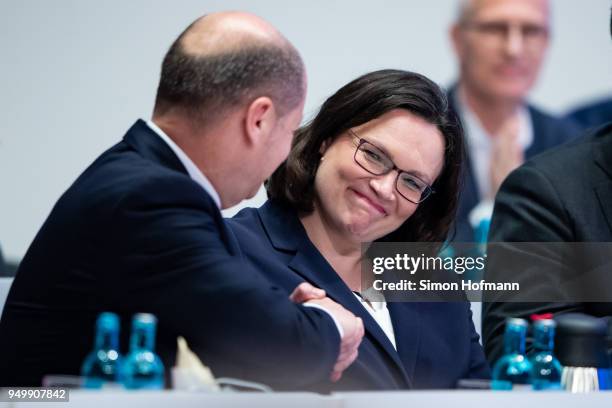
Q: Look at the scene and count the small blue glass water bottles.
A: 4